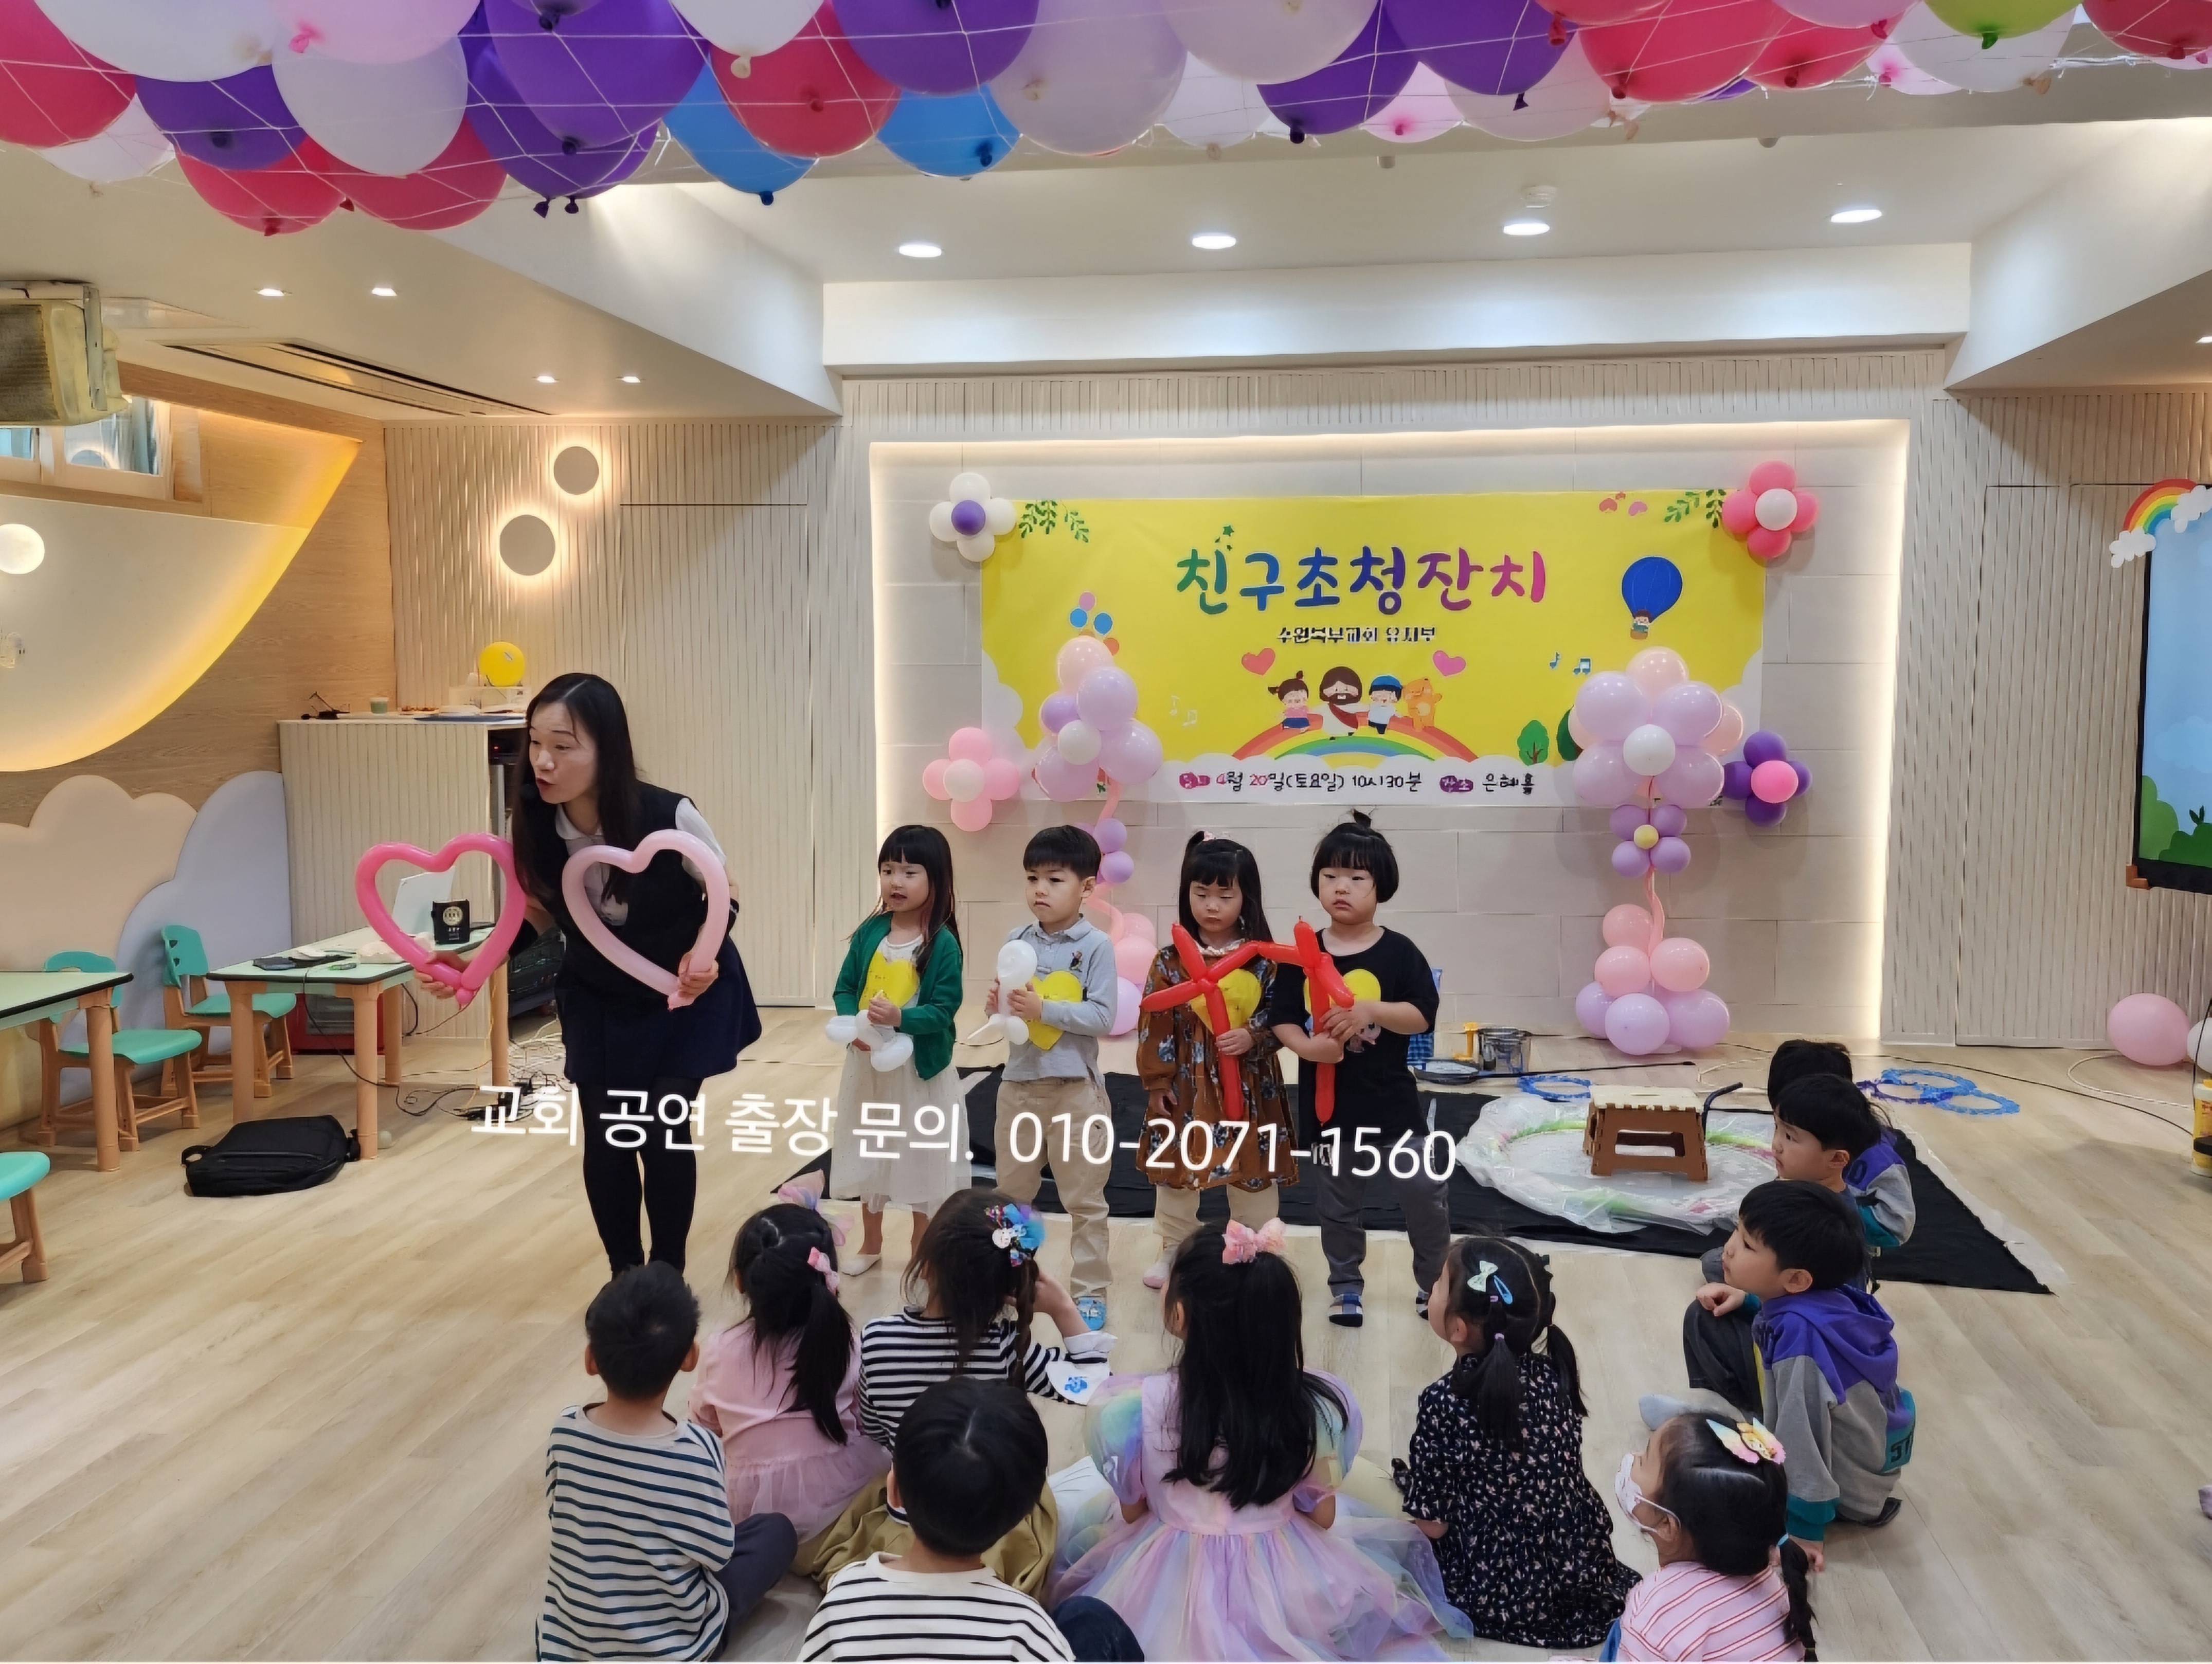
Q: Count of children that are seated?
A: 10